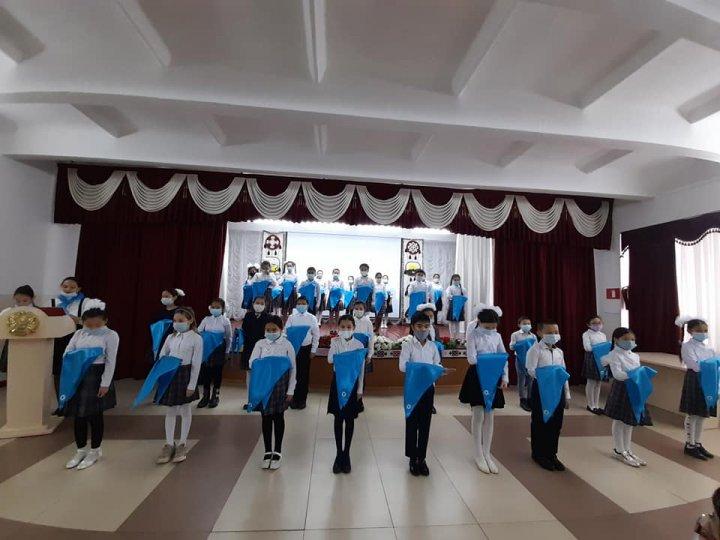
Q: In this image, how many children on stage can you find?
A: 14